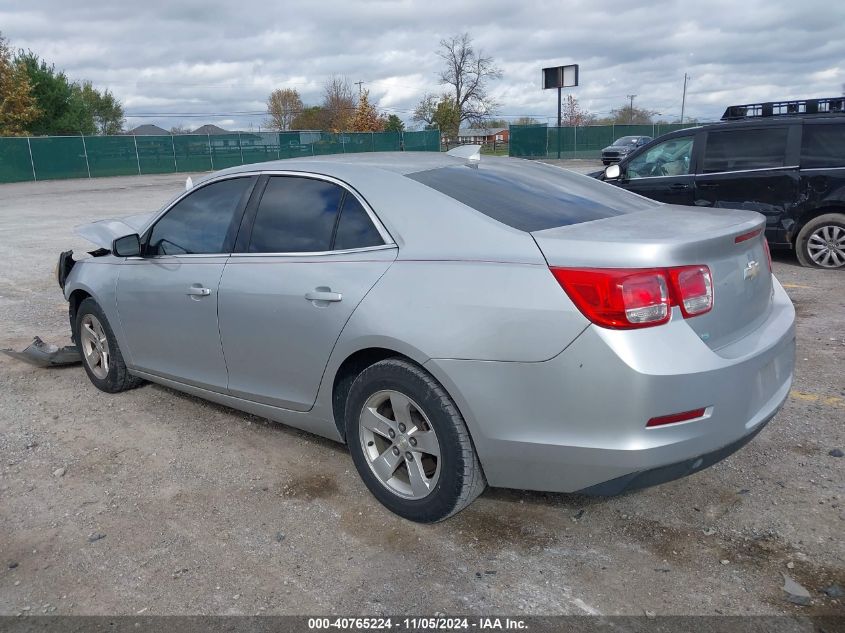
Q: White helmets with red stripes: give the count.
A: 0